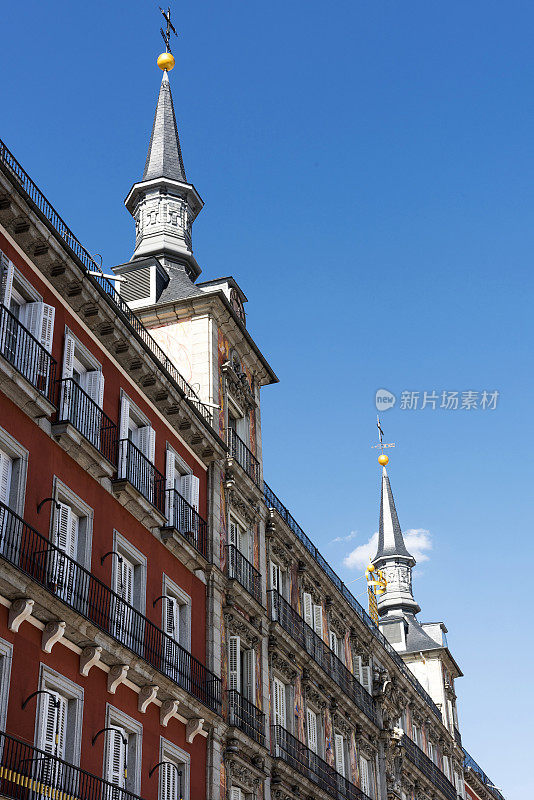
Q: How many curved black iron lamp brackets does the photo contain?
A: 6